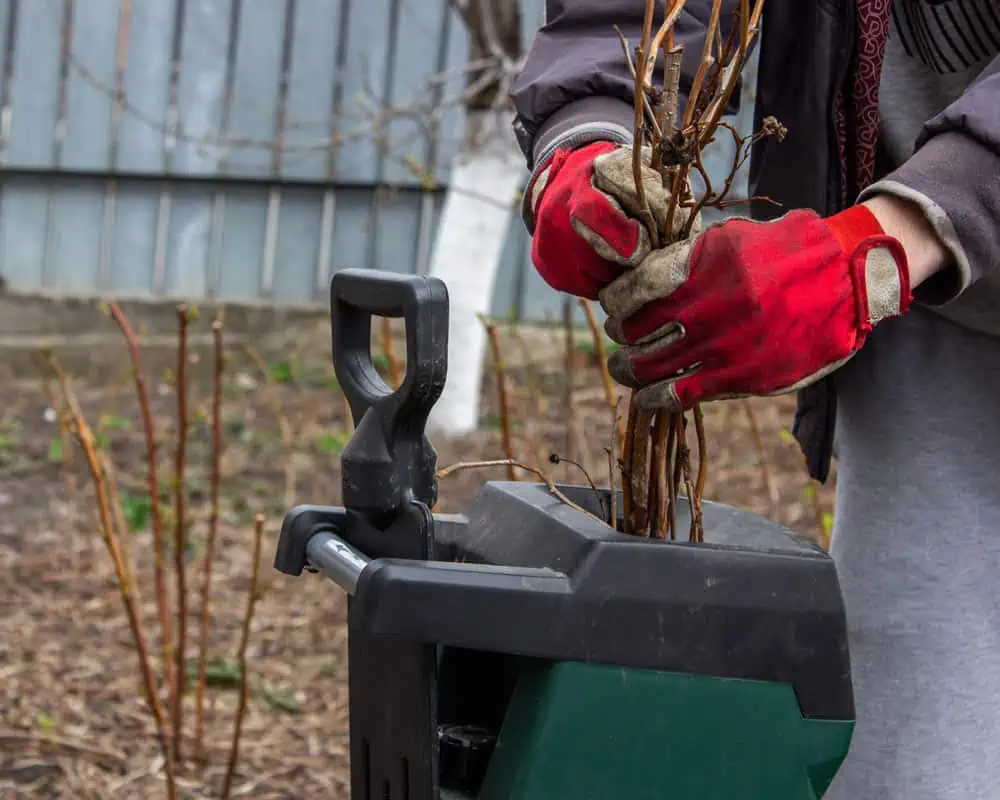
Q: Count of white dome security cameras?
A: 0